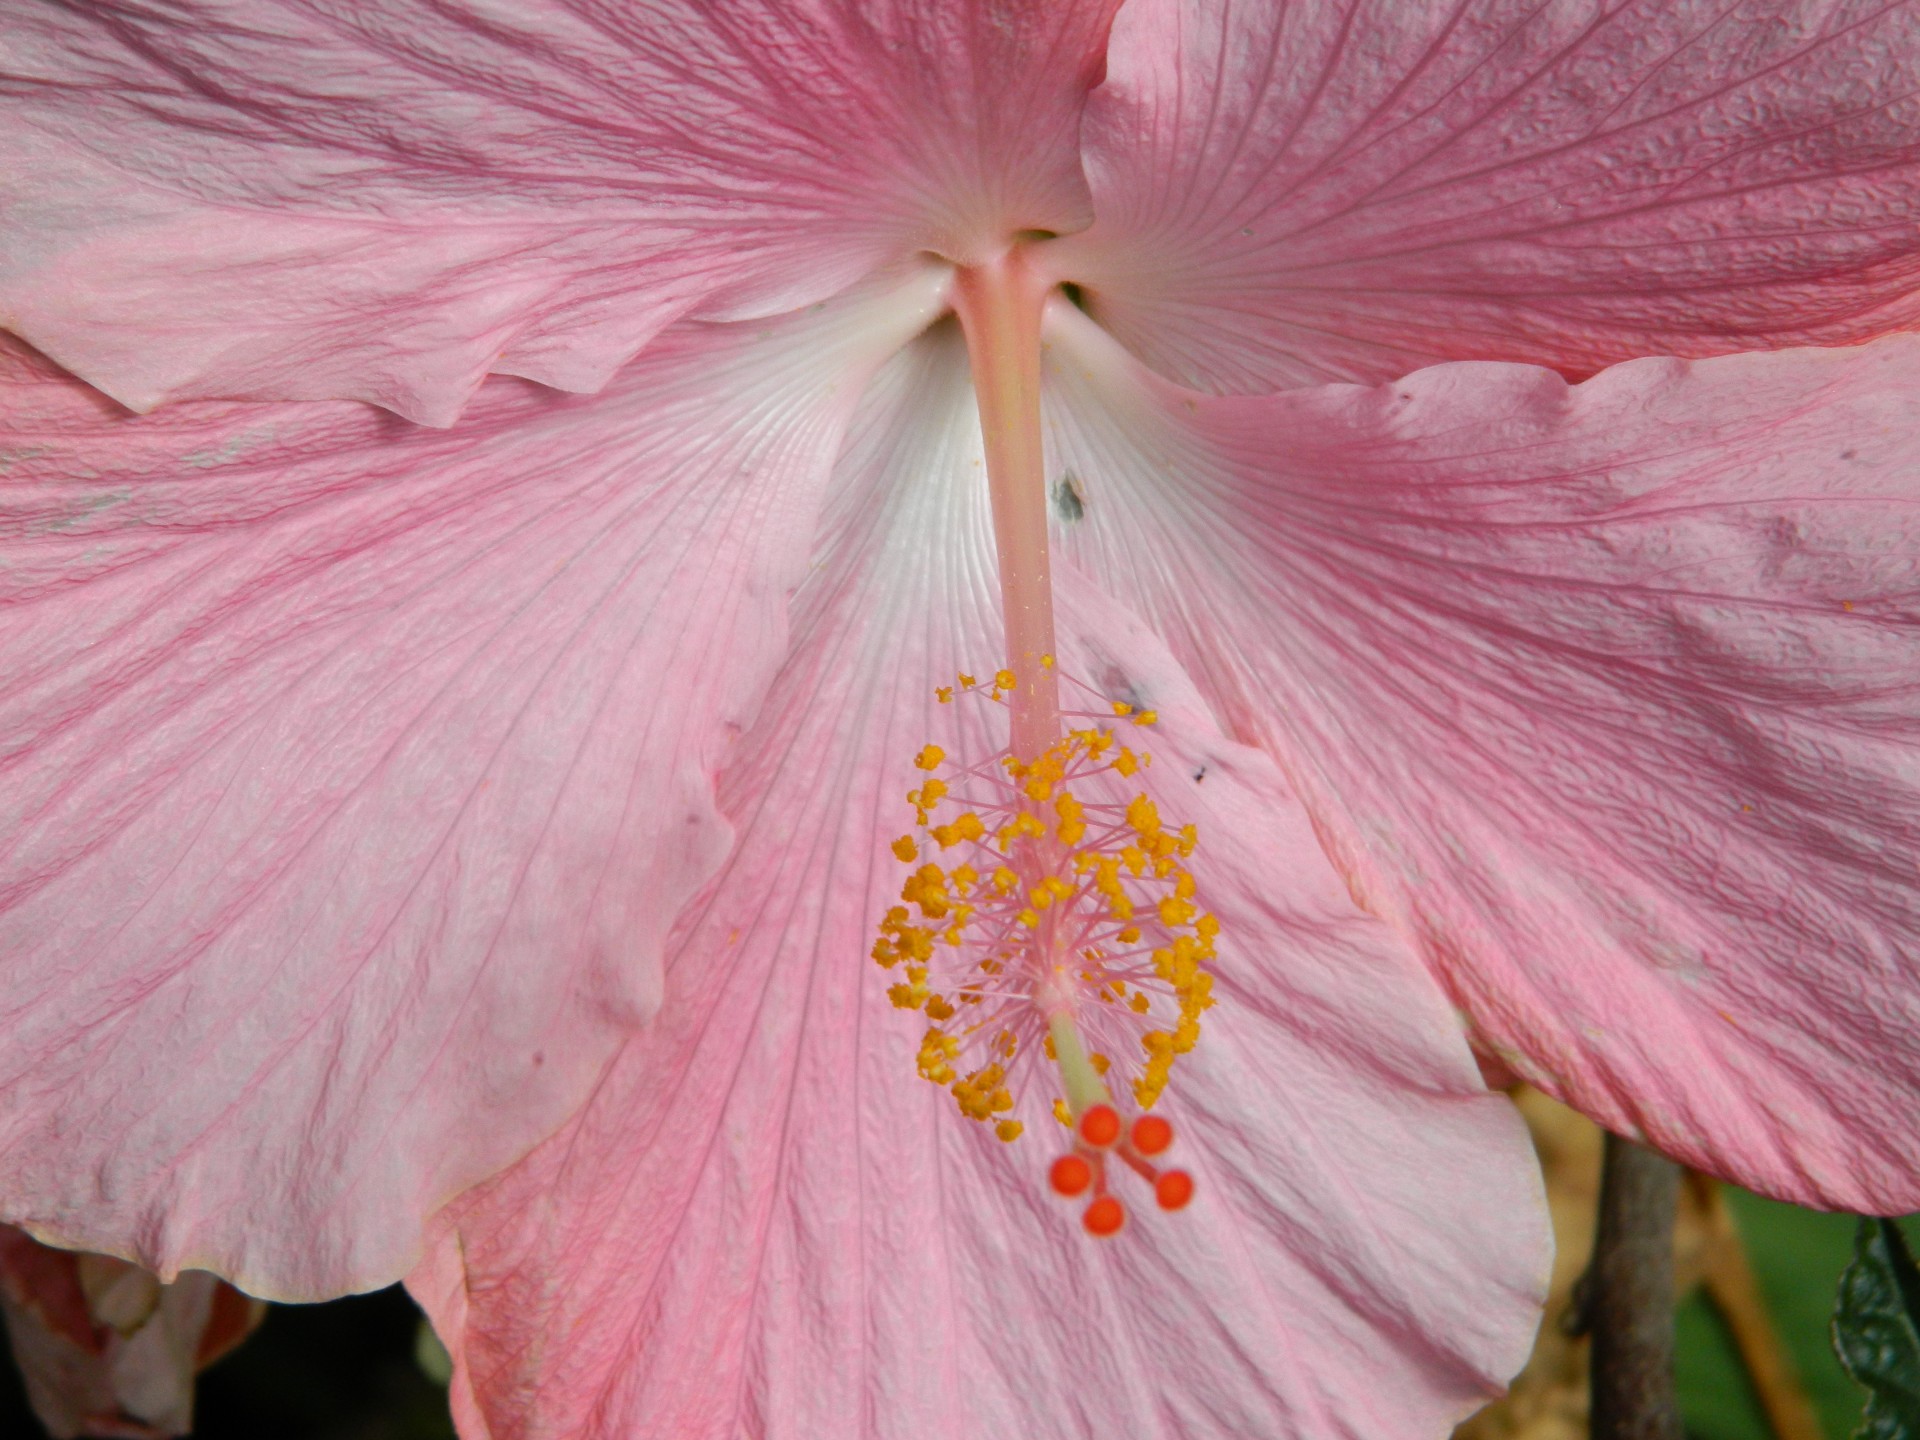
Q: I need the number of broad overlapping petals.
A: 5